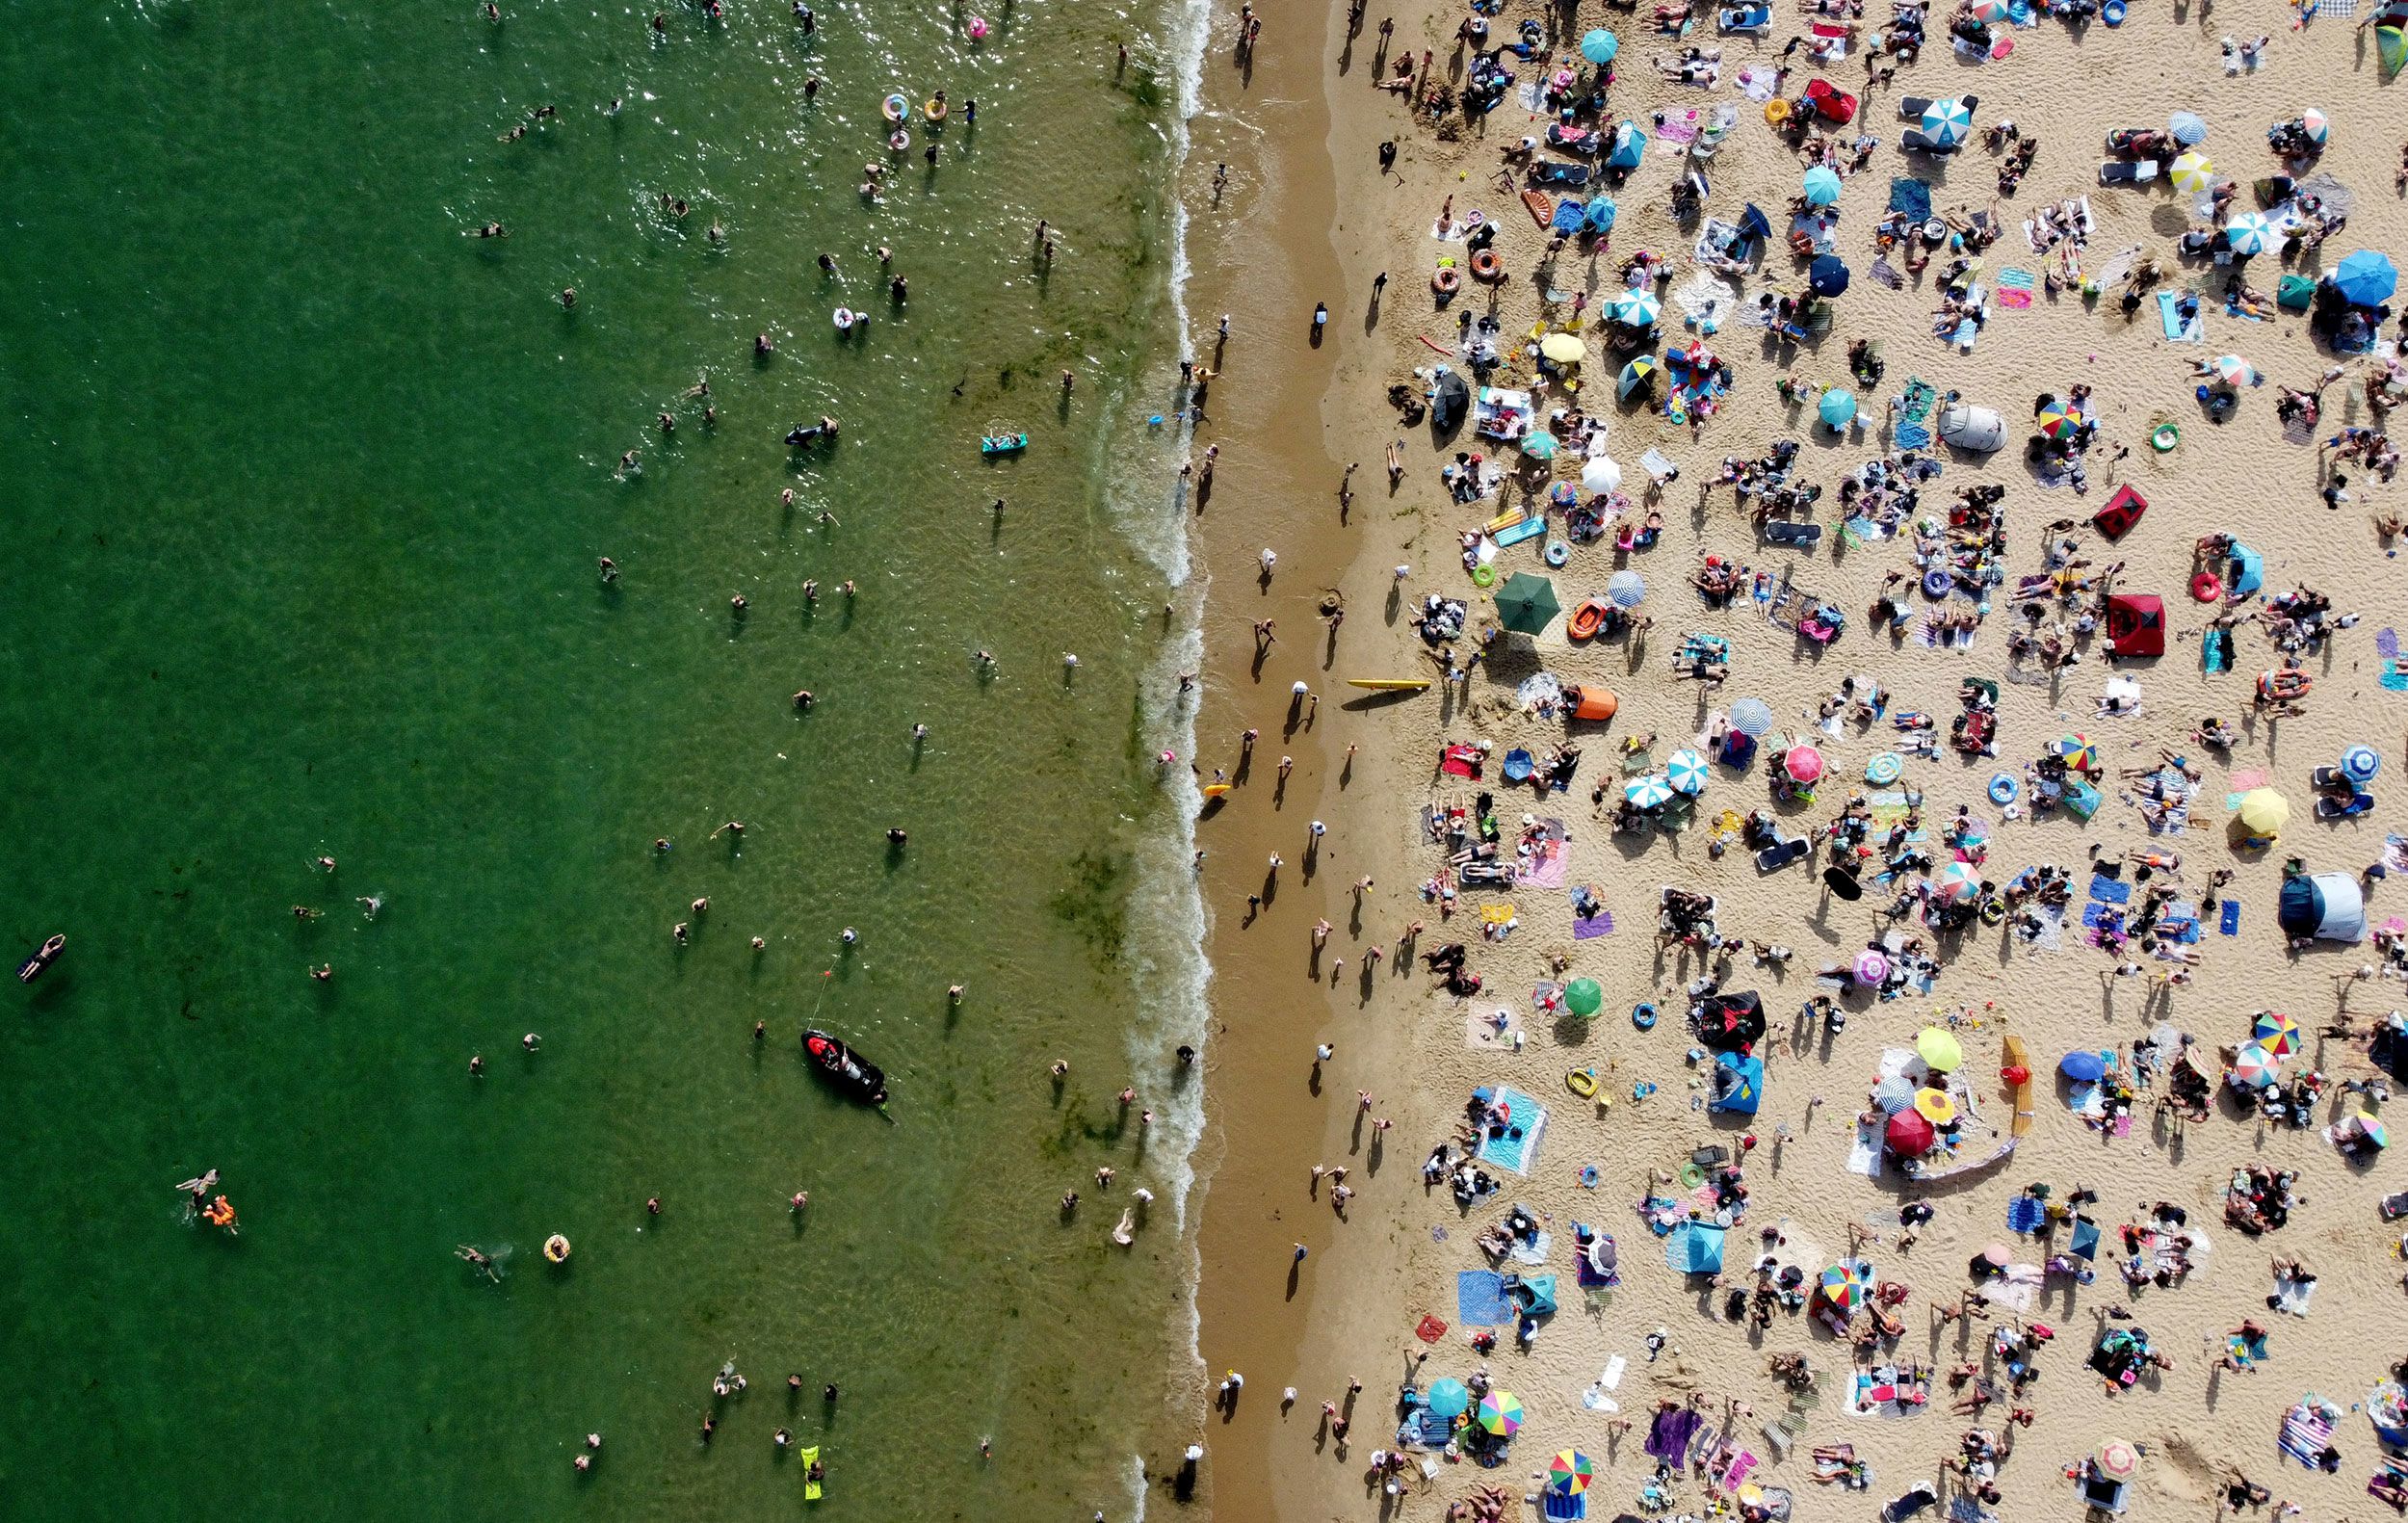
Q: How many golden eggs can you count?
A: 0